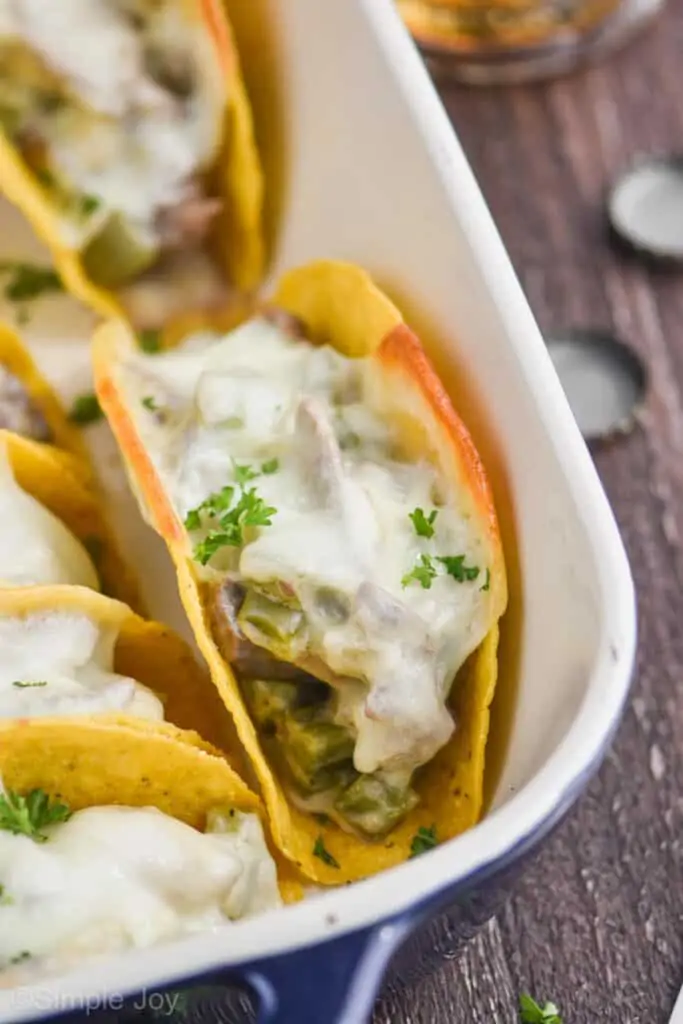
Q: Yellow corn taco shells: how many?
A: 6